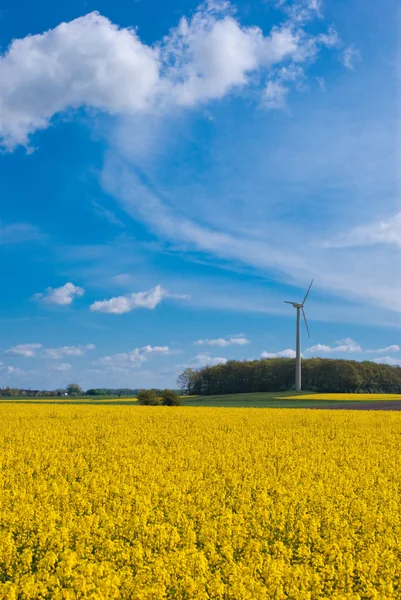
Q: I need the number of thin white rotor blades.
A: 3